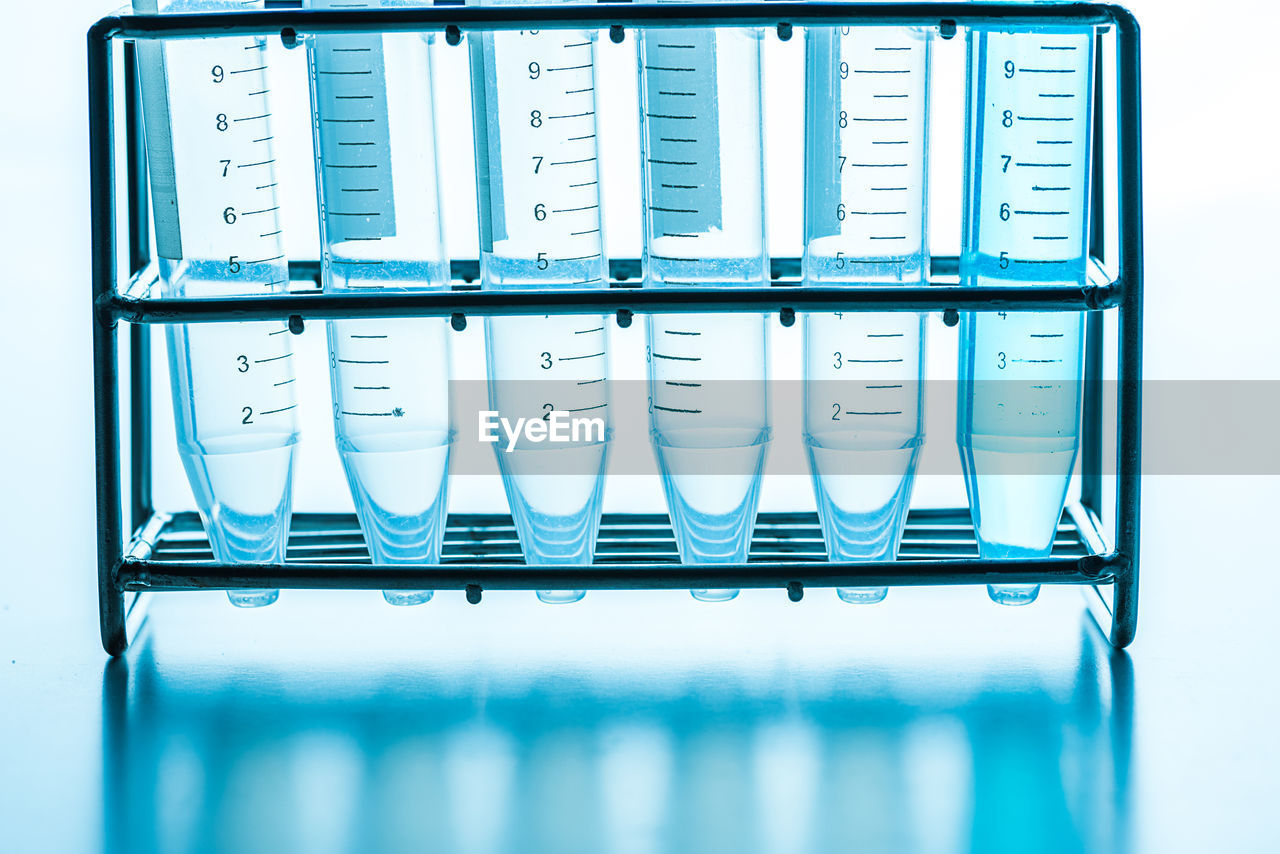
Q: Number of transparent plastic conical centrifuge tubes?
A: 6